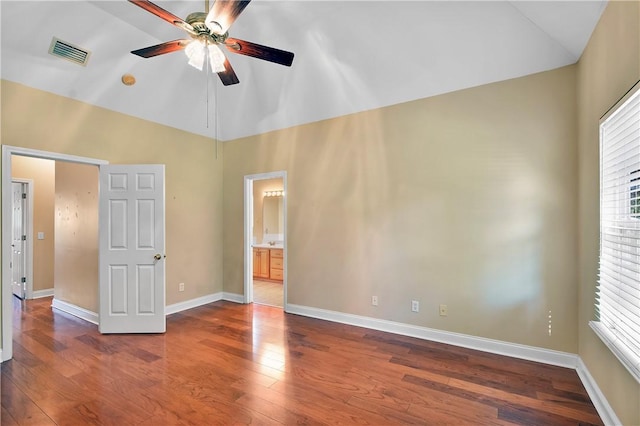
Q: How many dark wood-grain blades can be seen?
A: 5